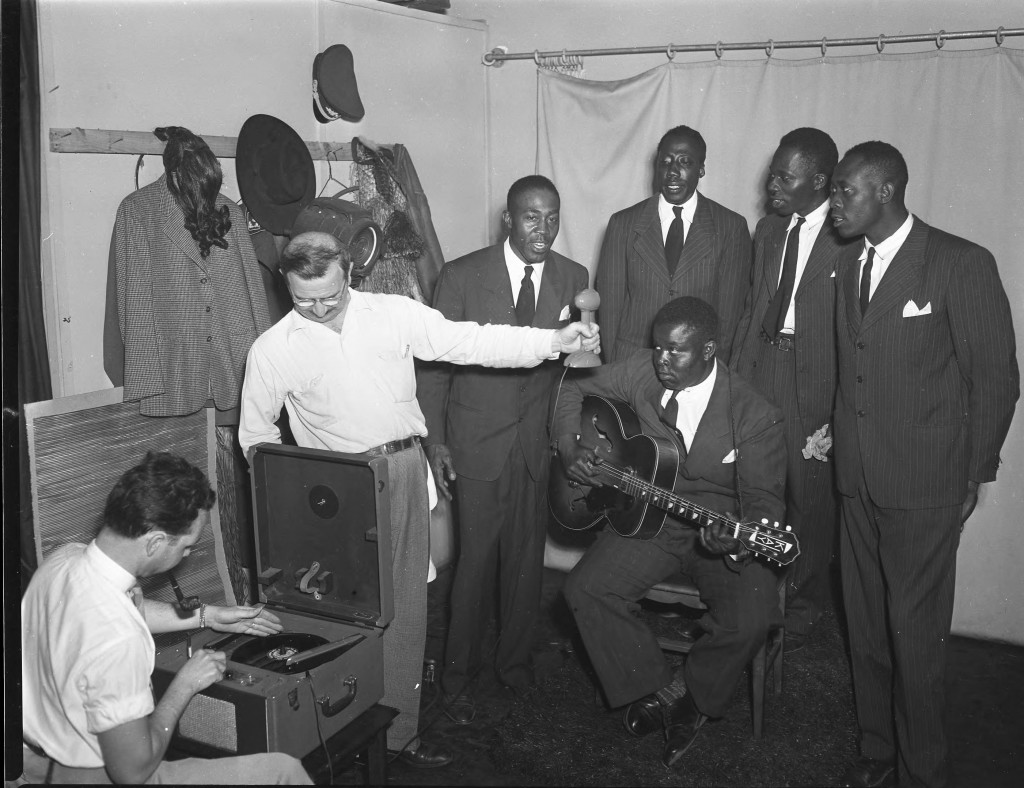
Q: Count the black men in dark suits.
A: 5